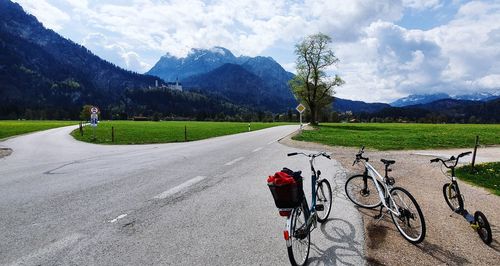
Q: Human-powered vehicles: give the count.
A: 3